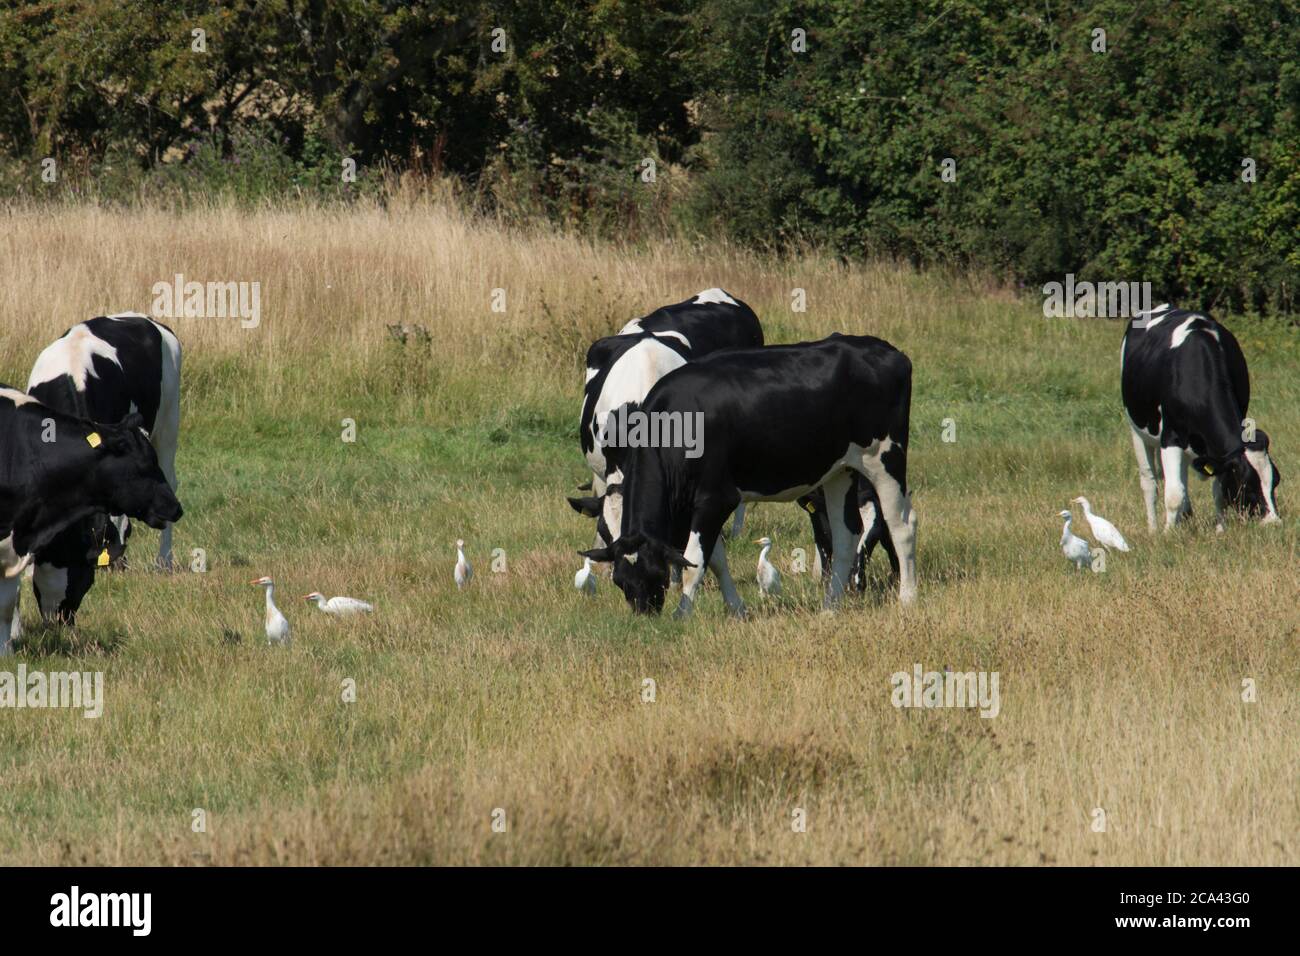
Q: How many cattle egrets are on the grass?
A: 7